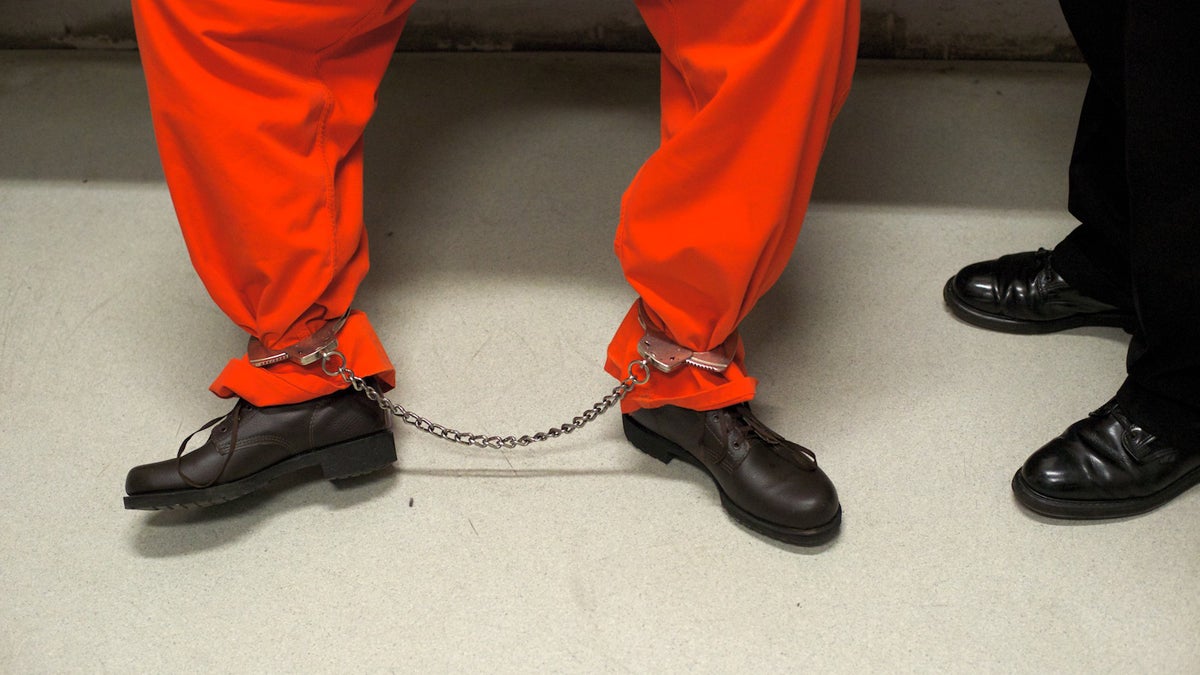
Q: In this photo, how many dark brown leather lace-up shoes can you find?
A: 2